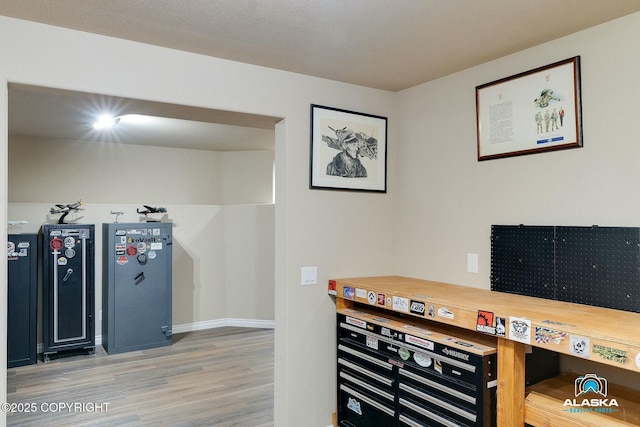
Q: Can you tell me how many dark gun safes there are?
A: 3